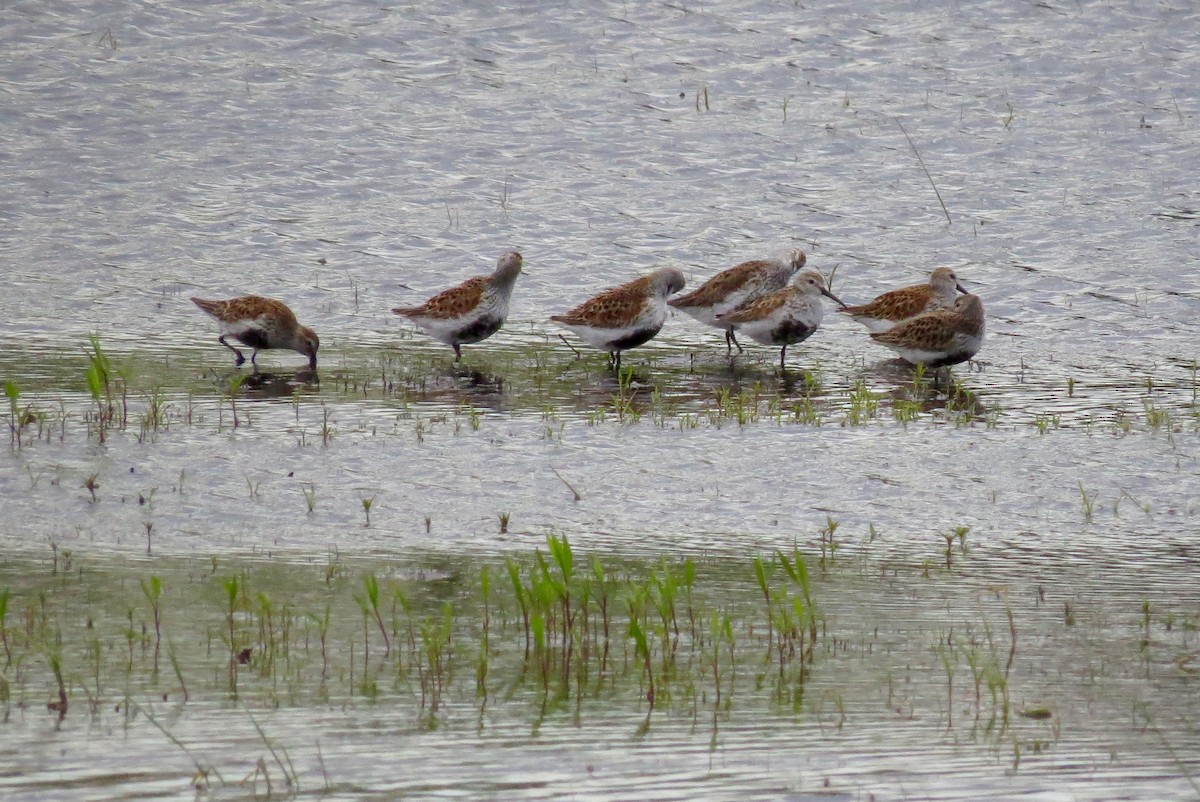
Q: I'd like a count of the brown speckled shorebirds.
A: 7